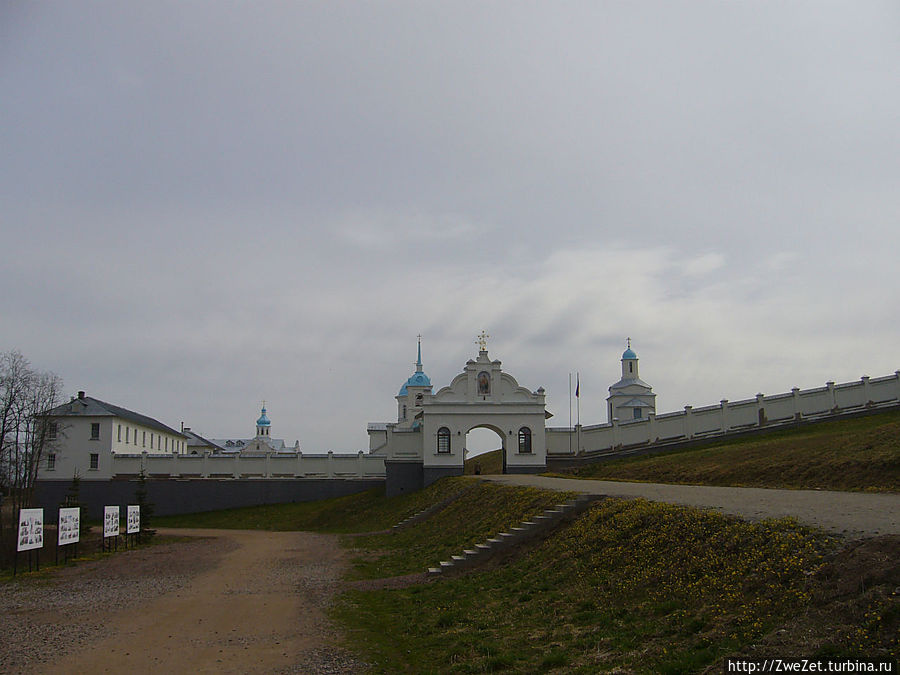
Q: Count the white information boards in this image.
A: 4